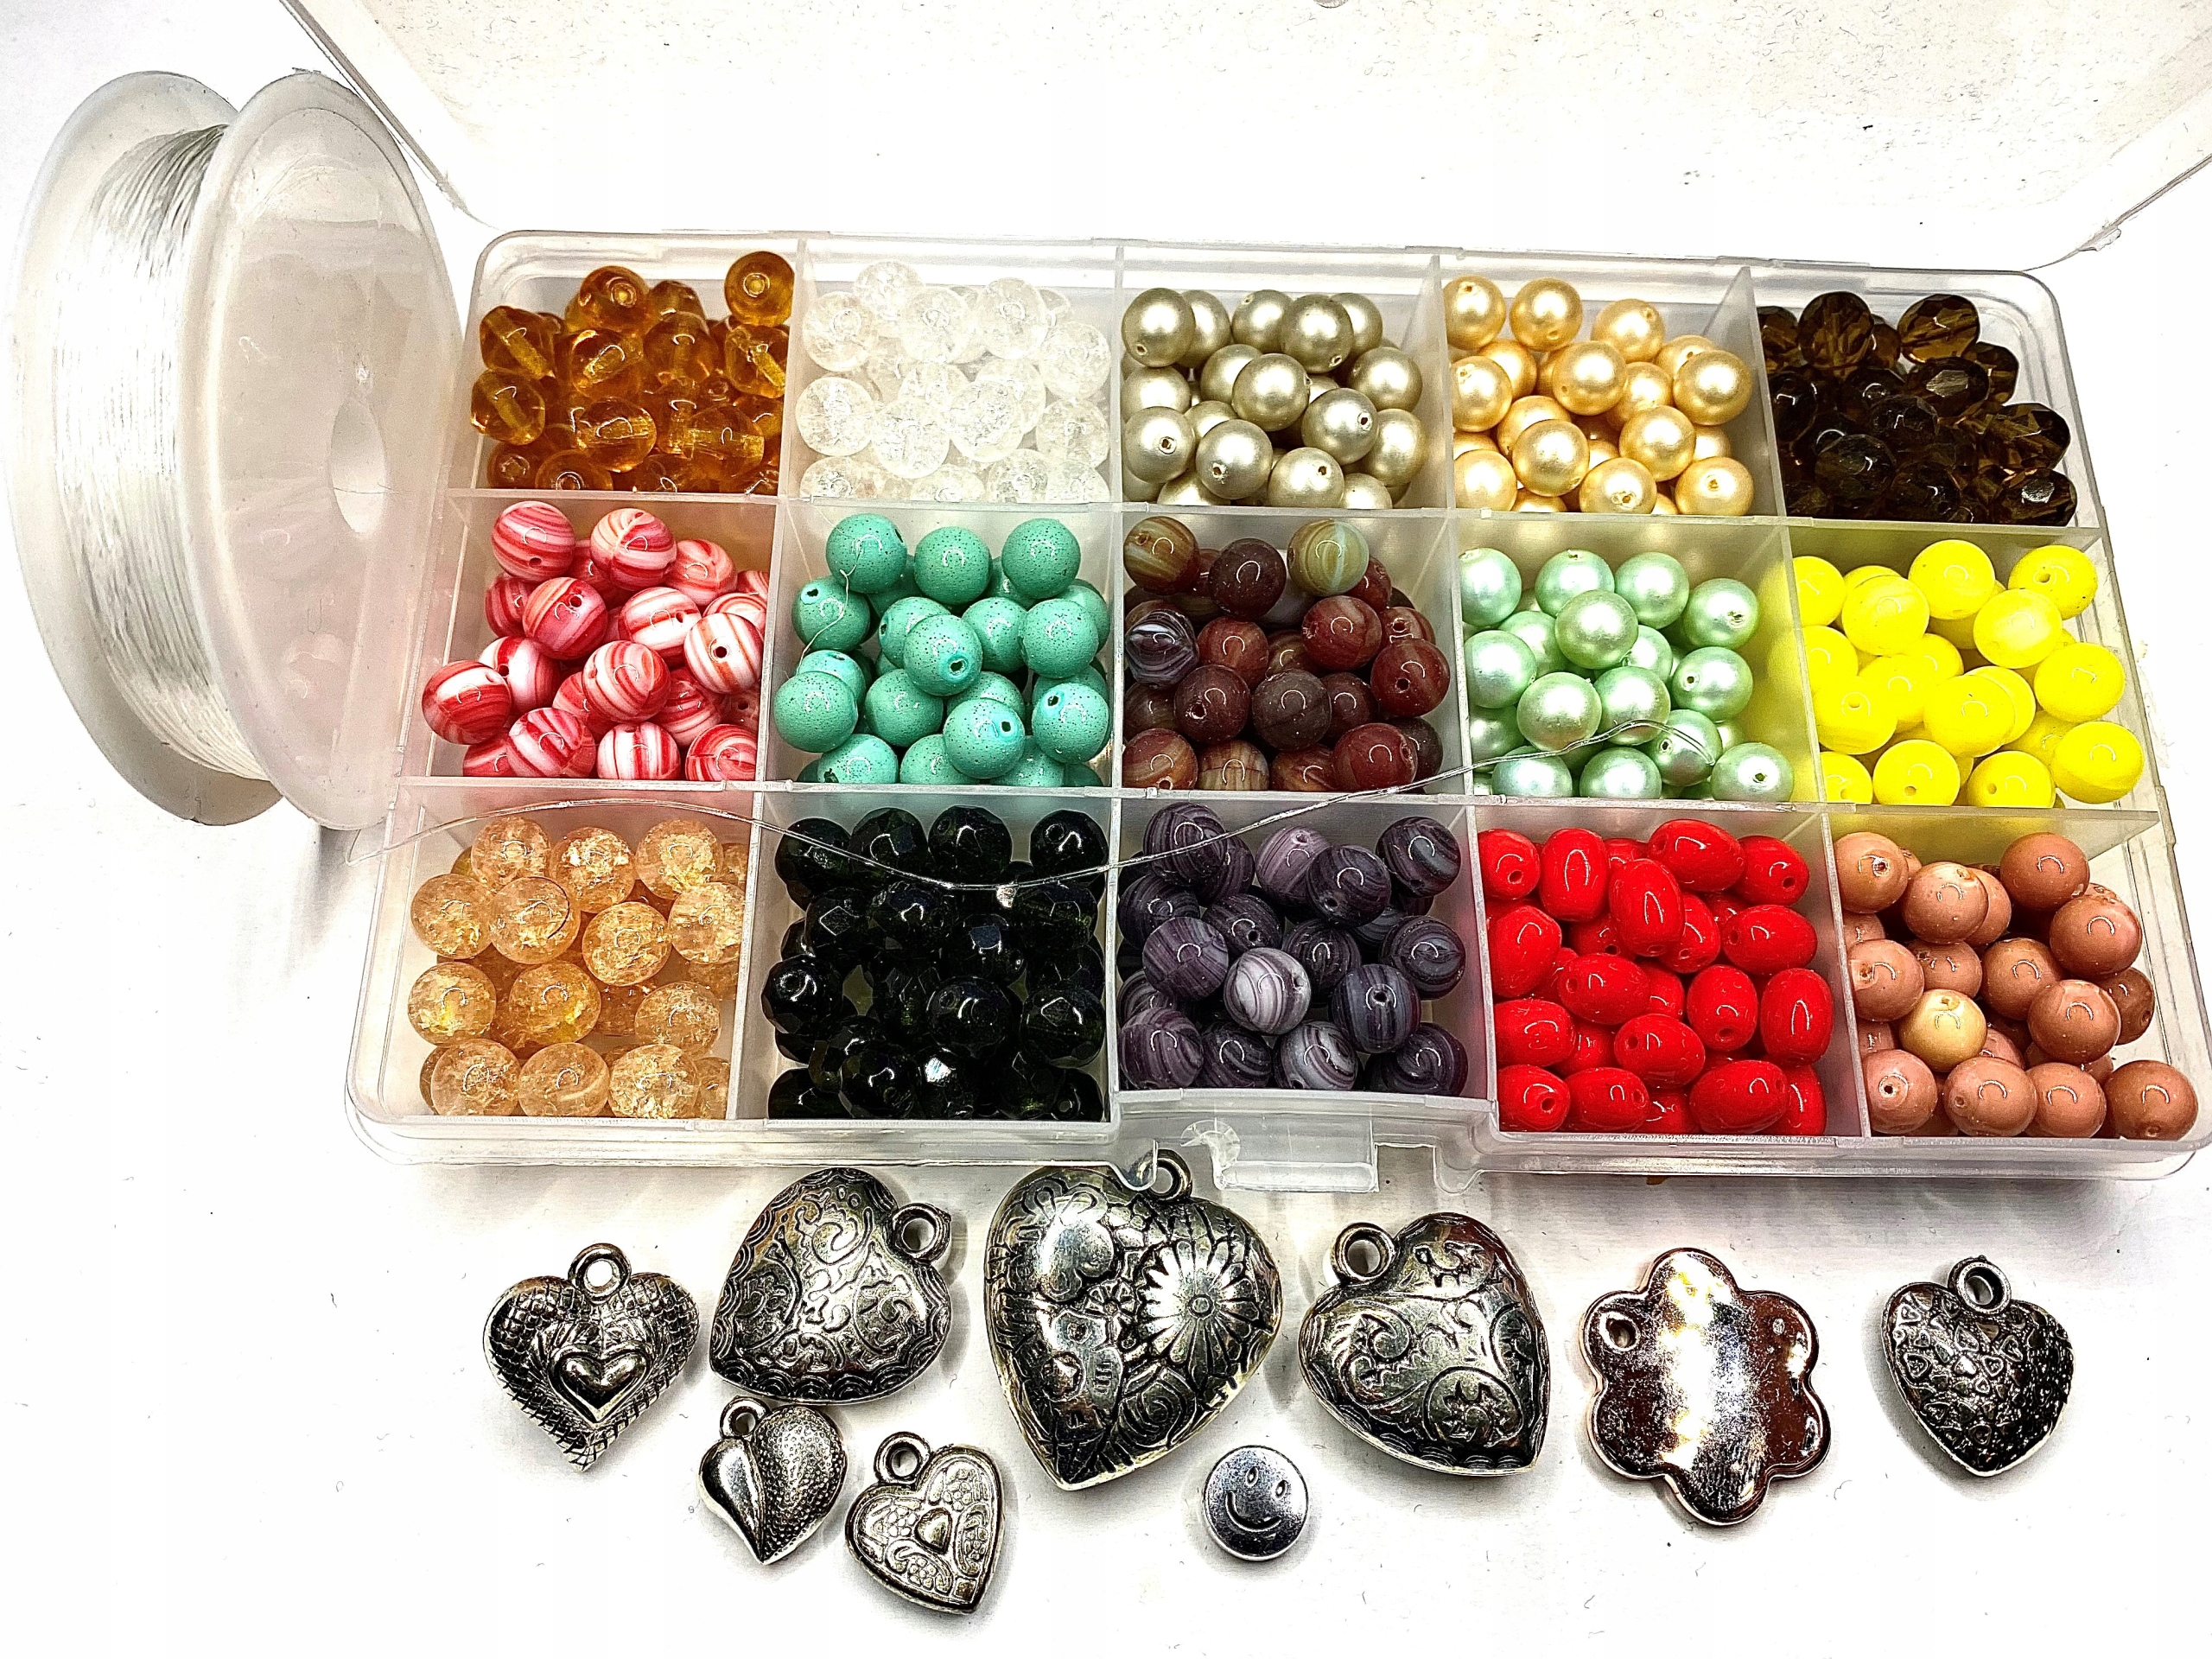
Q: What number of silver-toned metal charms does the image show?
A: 9